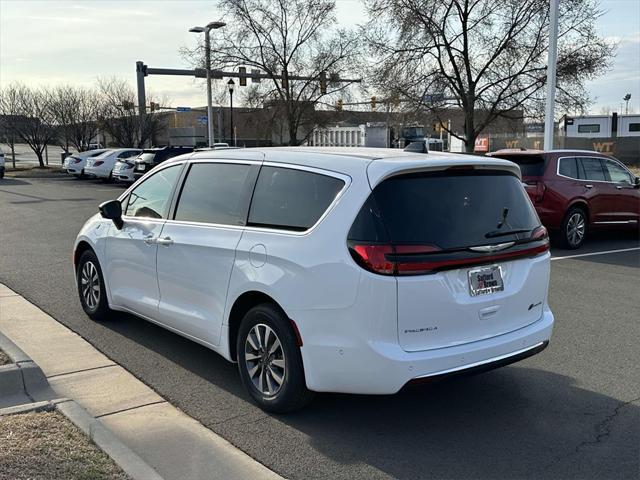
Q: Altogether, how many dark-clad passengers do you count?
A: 0